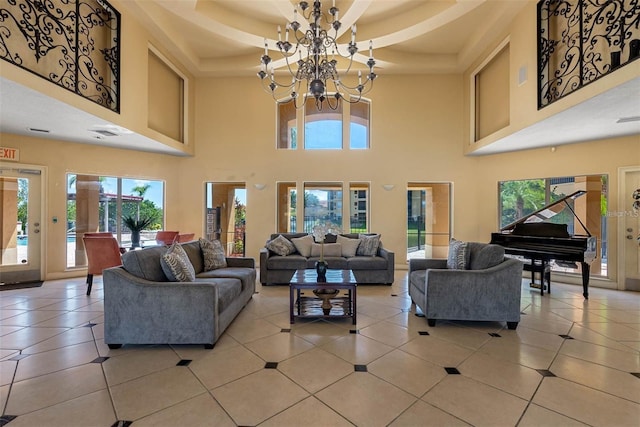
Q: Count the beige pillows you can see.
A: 3